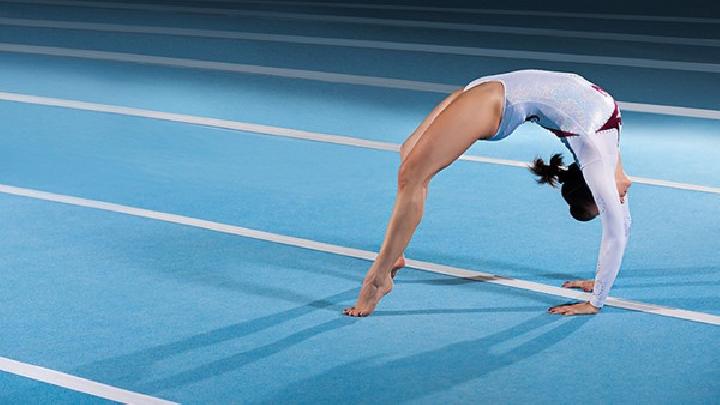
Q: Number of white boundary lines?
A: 7